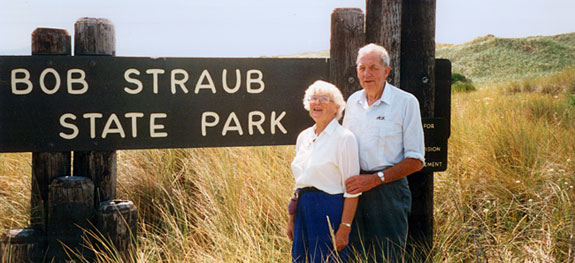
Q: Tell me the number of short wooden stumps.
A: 3